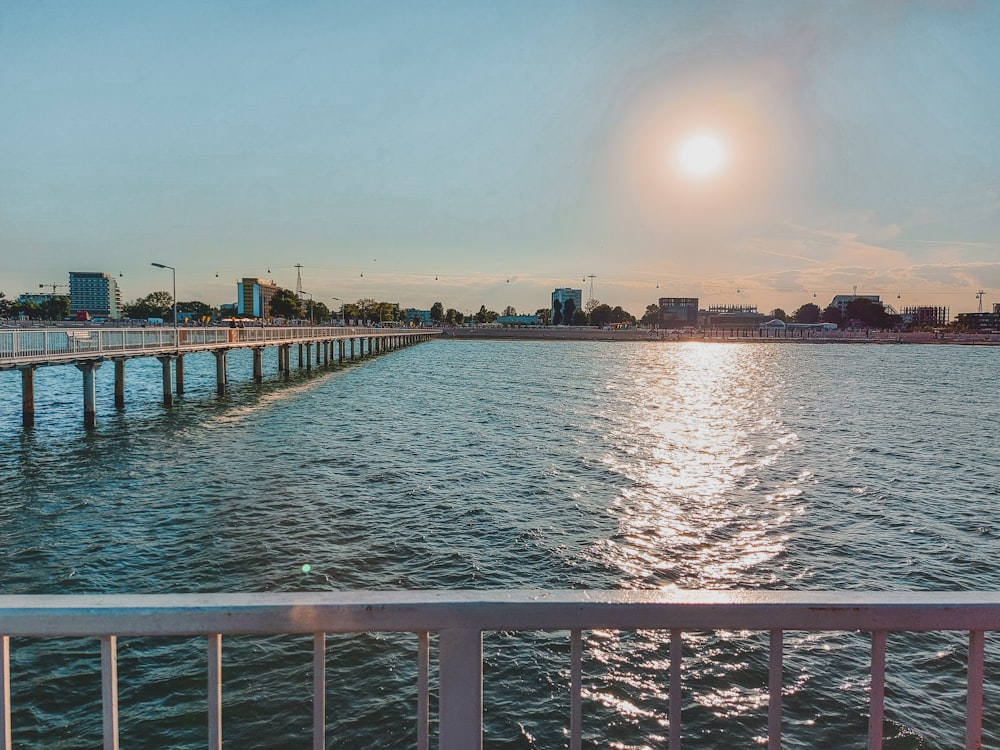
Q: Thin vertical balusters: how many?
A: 10